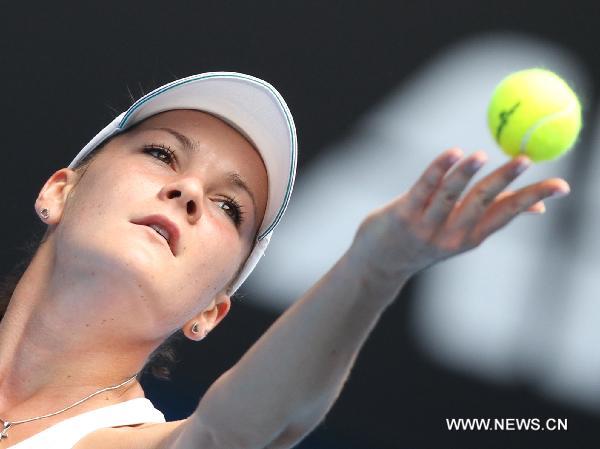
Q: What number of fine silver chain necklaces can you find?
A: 1